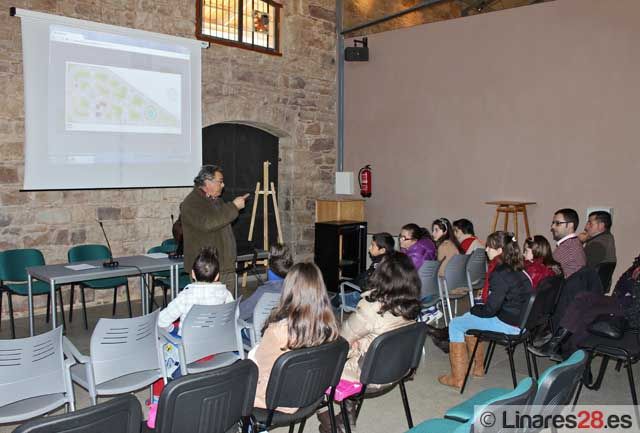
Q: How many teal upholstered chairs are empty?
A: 6